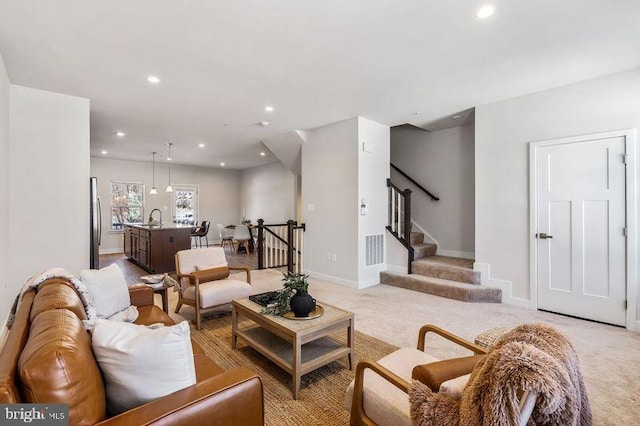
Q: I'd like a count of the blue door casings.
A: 0